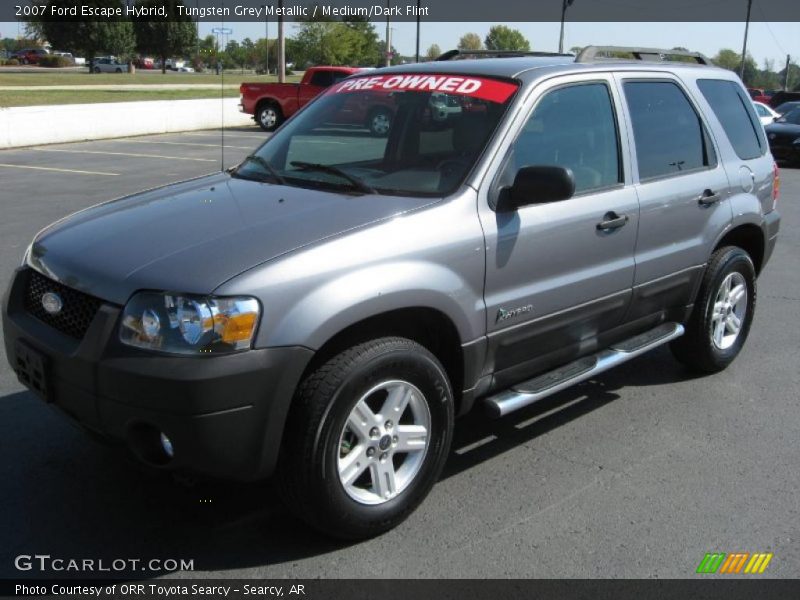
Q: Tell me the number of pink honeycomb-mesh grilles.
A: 0